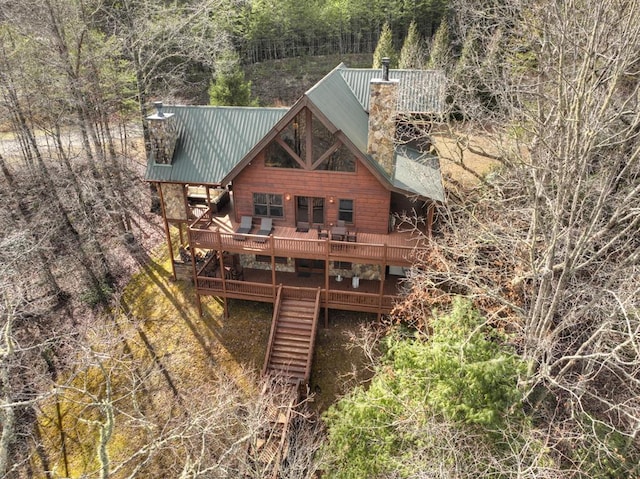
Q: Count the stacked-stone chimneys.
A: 2